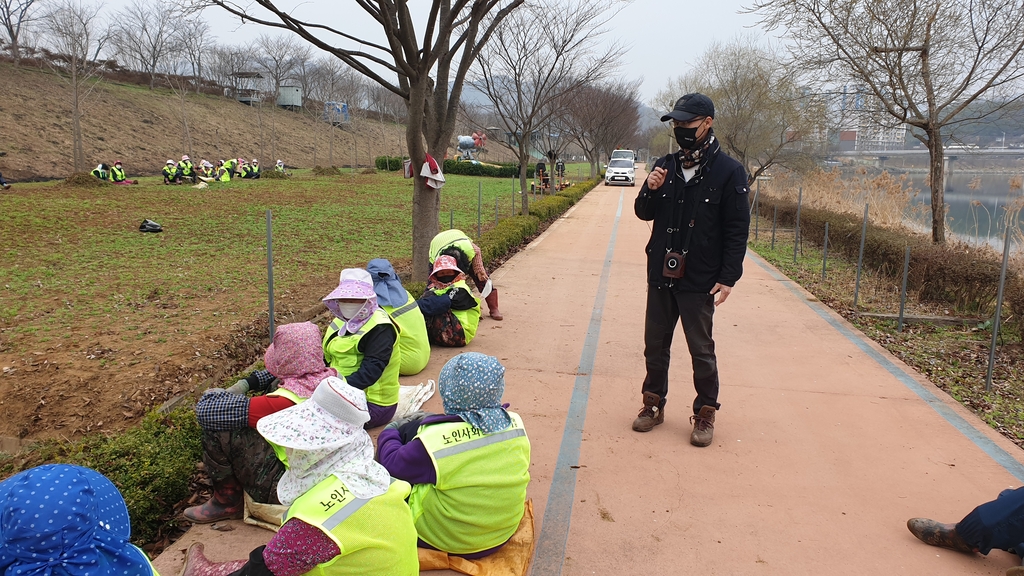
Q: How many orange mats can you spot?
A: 1